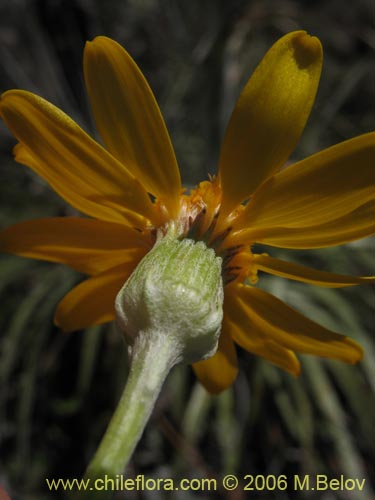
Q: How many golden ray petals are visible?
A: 12